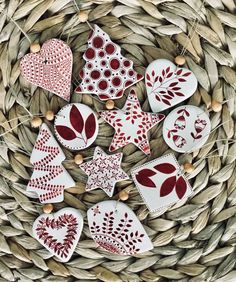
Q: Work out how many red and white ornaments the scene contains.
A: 11